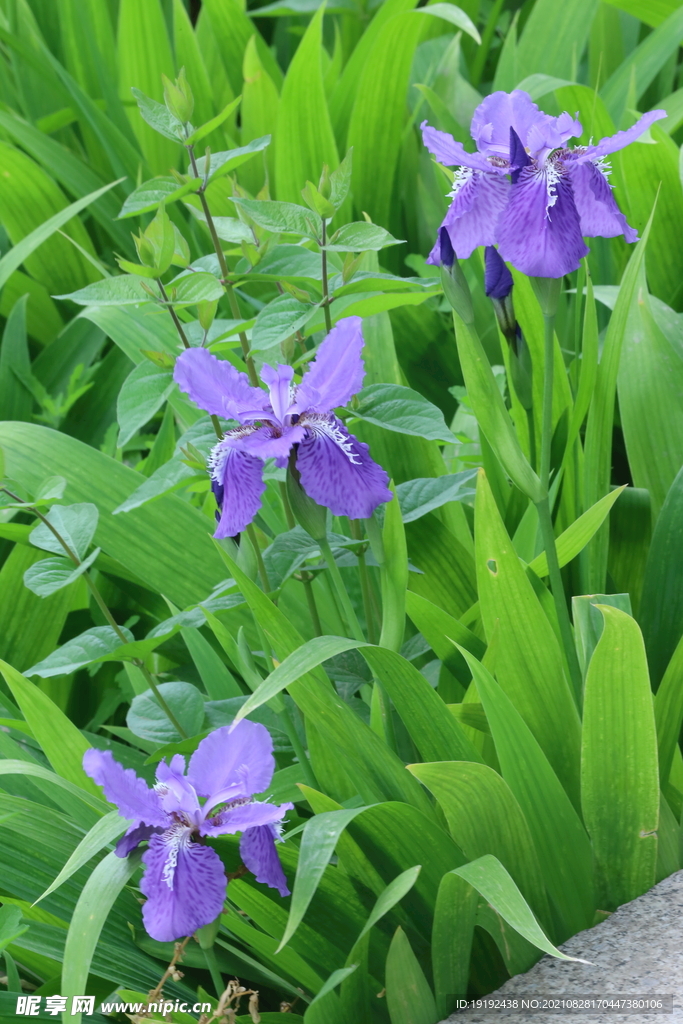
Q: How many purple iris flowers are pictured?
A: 3